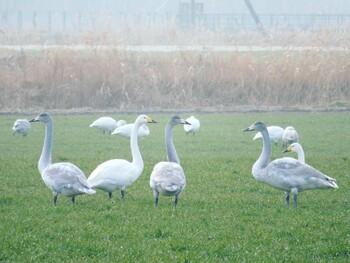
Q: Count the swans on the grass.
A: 11